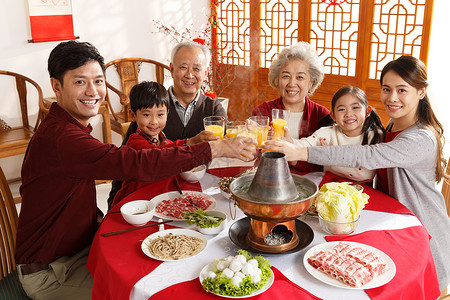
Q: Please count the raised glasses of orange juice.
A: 6